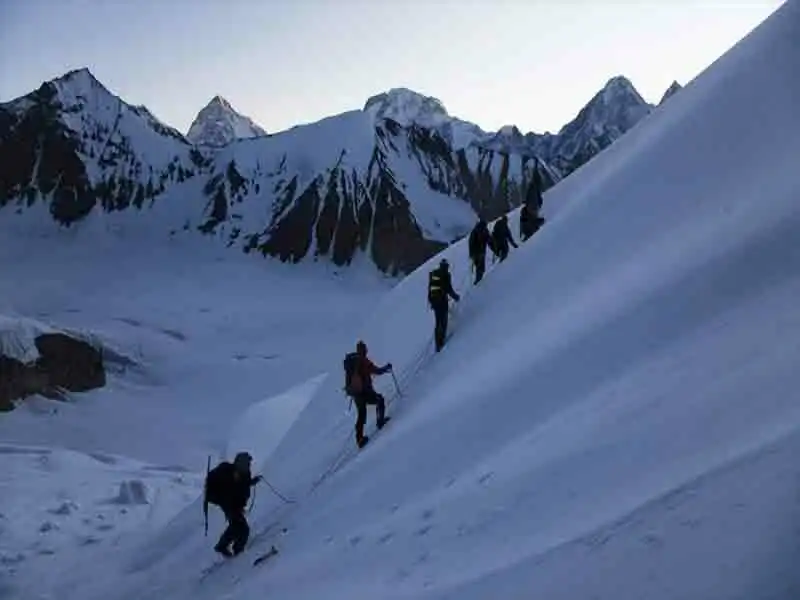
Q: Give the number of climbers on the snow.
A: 6